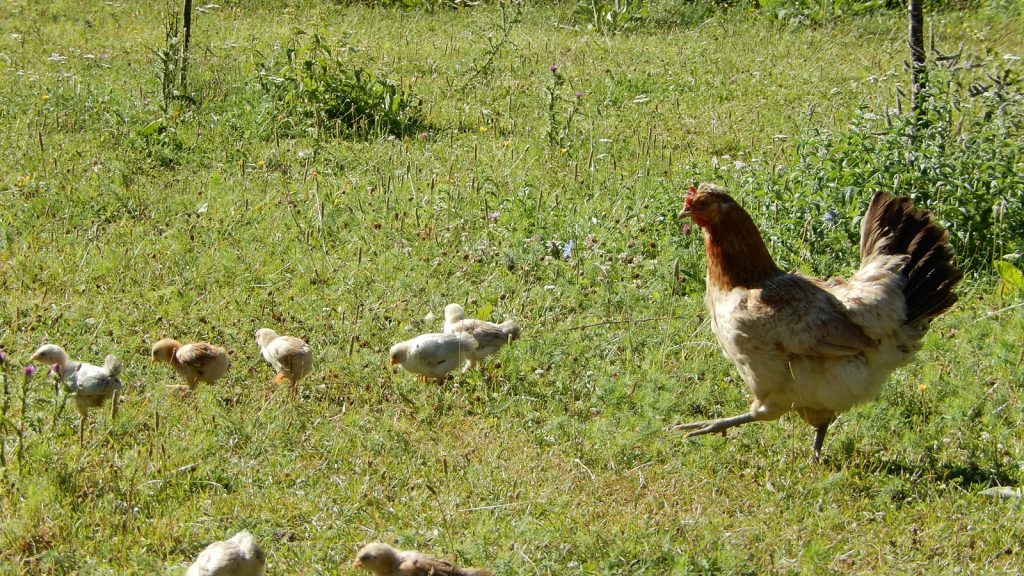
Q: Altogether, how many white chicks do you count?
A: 5